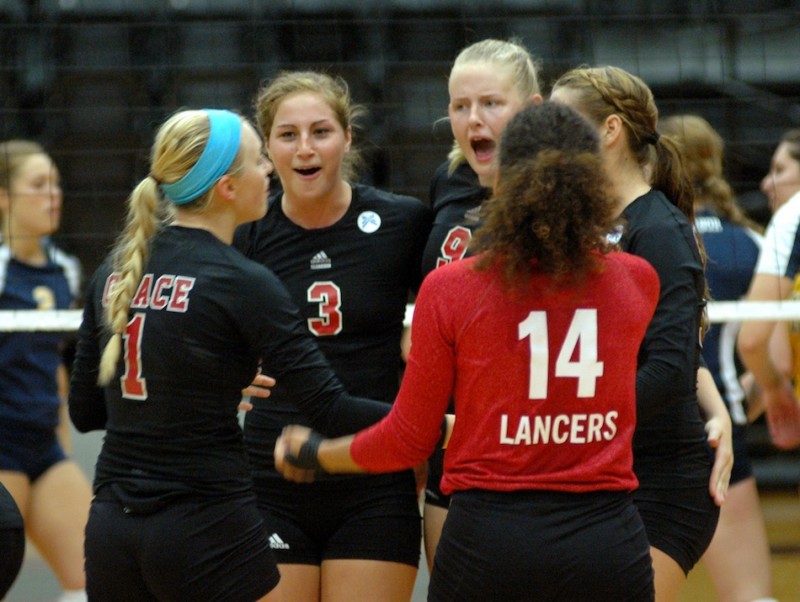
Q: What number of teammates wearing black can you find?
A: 4